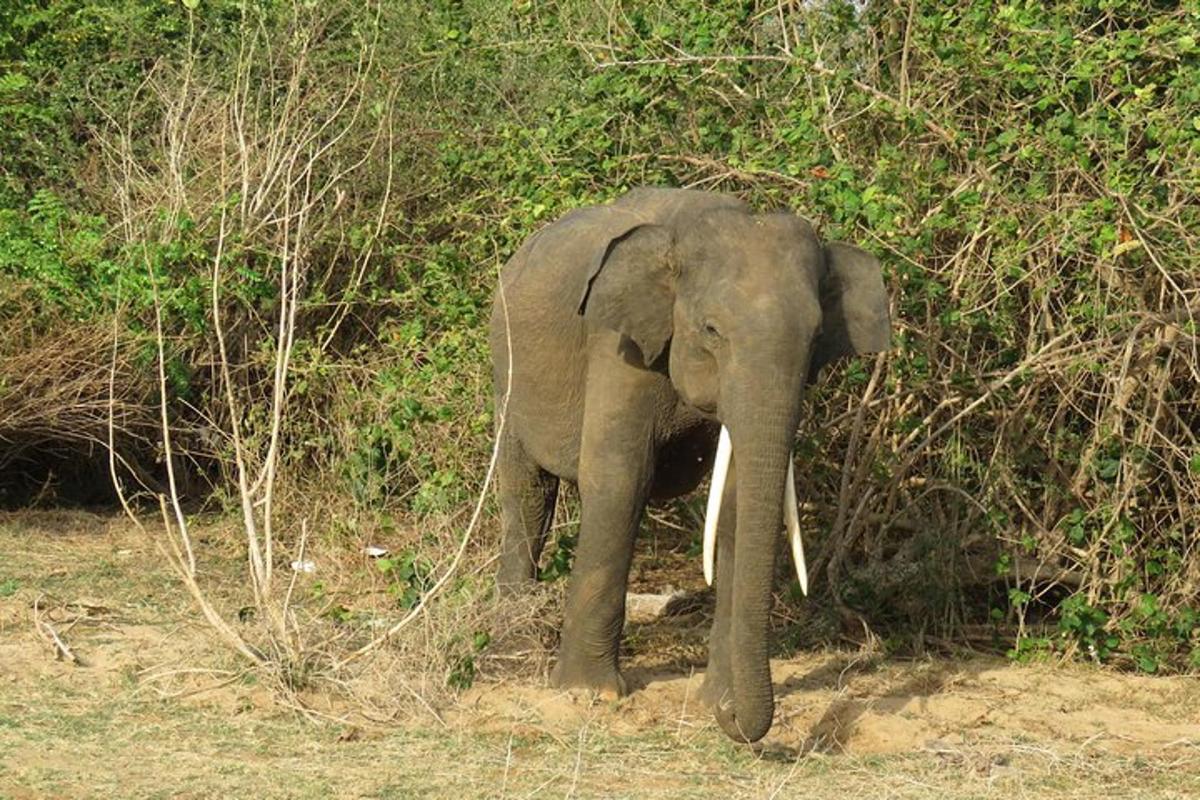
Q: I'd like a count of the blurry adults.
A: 0